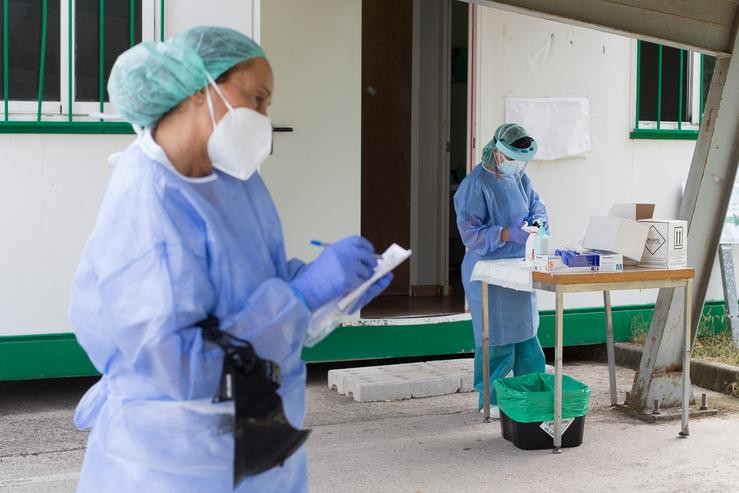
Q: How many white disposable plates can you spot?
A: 0